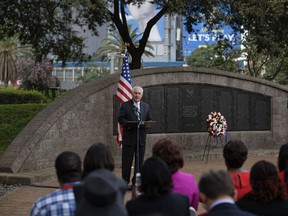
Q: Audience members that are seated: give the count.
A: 9